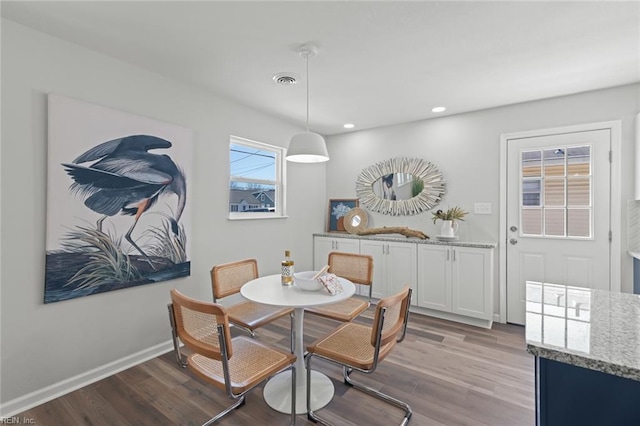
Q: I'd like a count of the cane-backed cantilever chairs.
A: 4